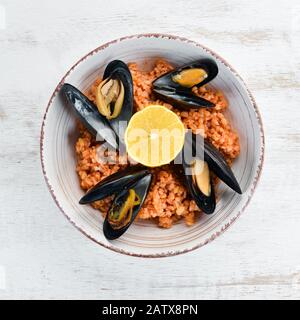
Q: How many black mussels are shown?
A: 4